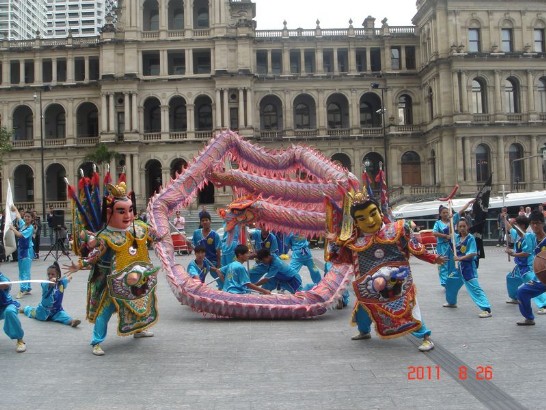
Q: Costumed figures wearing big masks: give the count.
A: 2